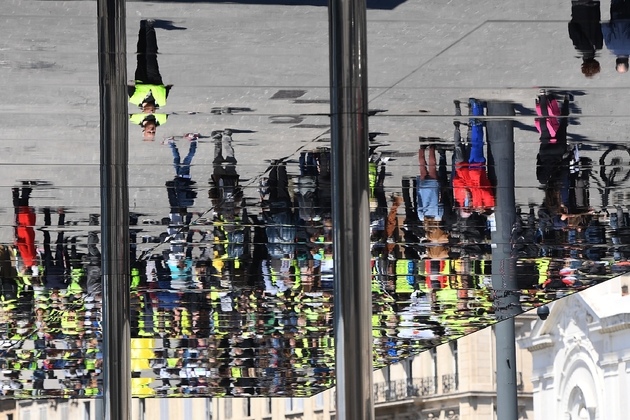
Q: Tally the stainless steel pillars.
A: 2